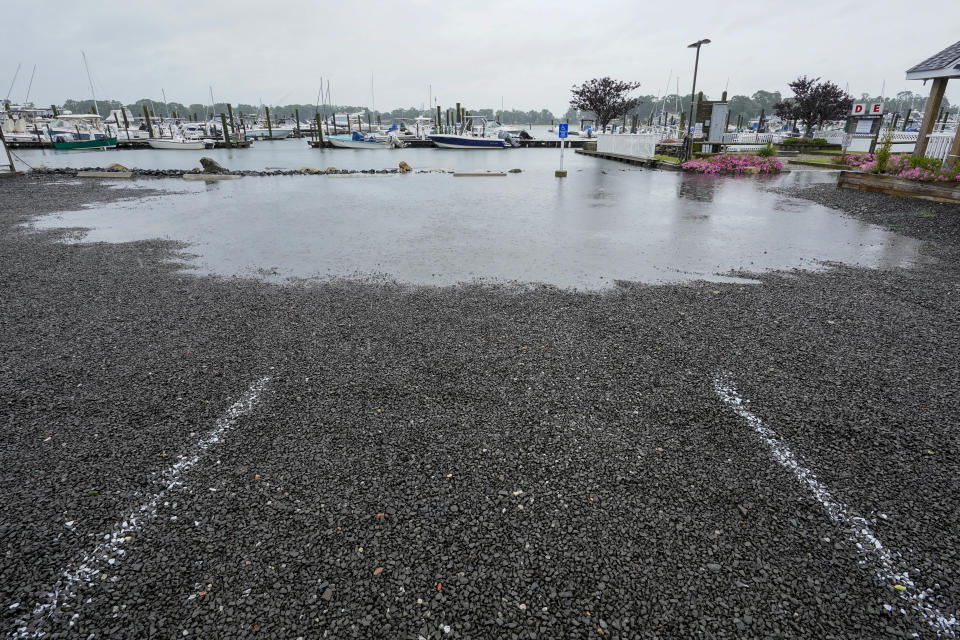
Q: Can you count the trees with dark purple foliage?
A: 2